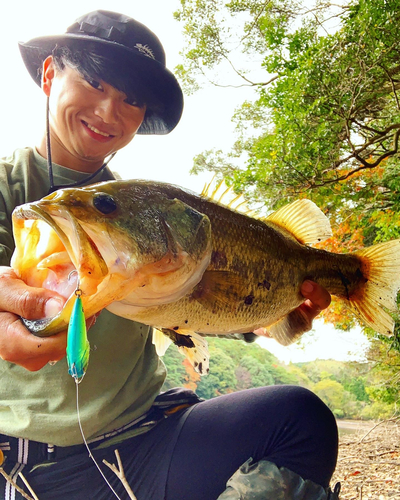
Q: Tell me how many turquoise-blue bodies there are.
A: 1